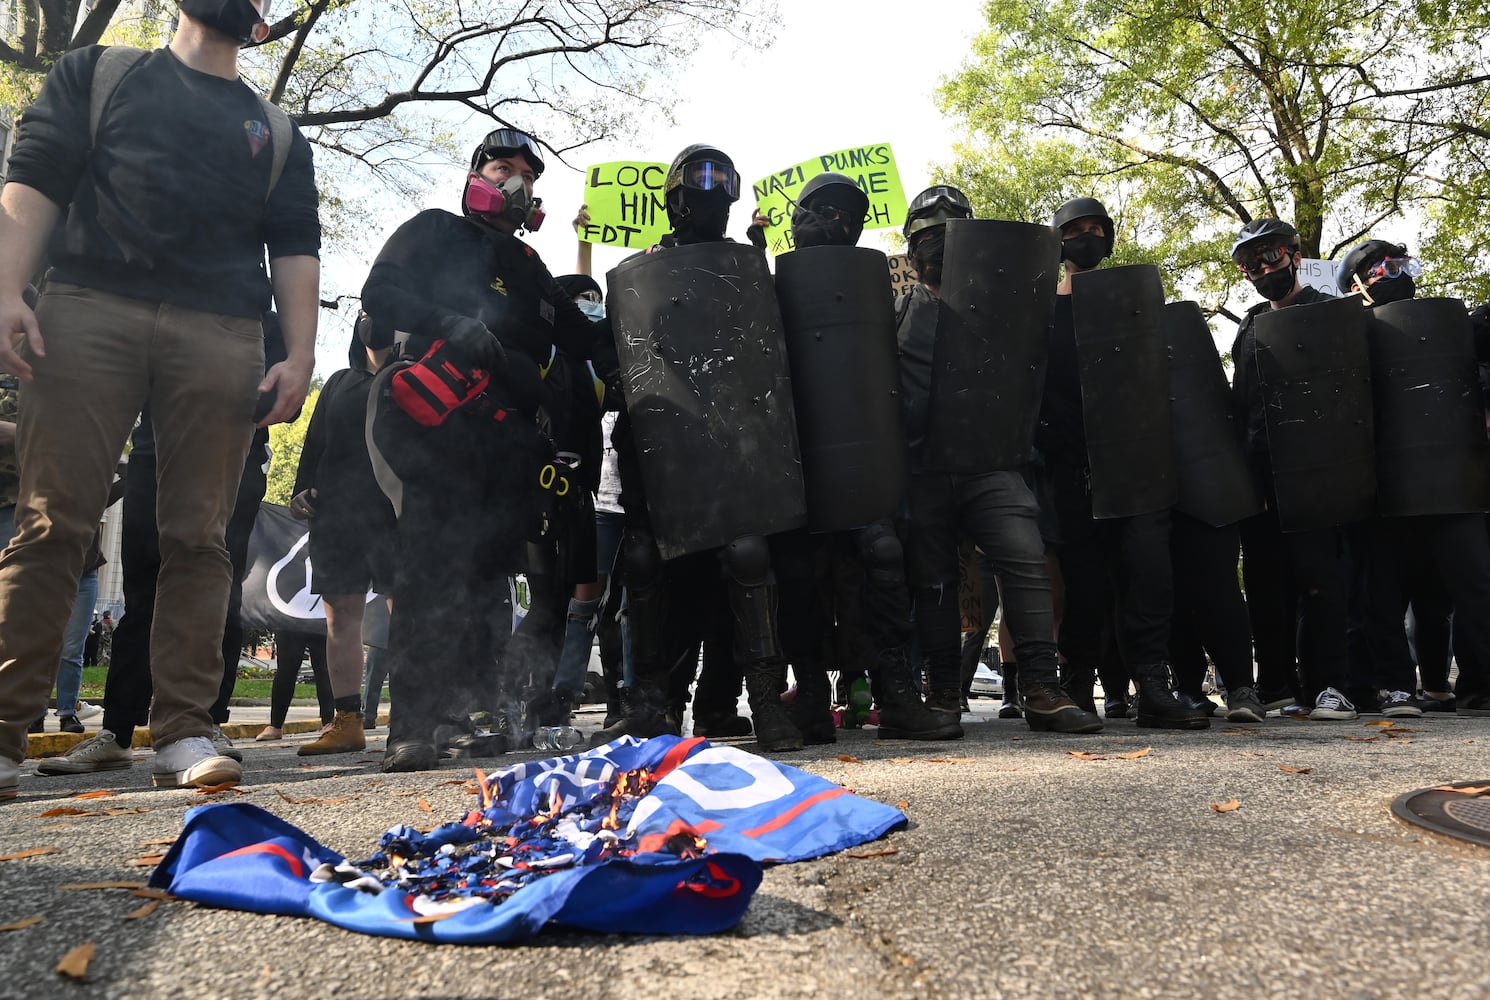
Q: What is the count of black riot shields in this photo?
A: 7